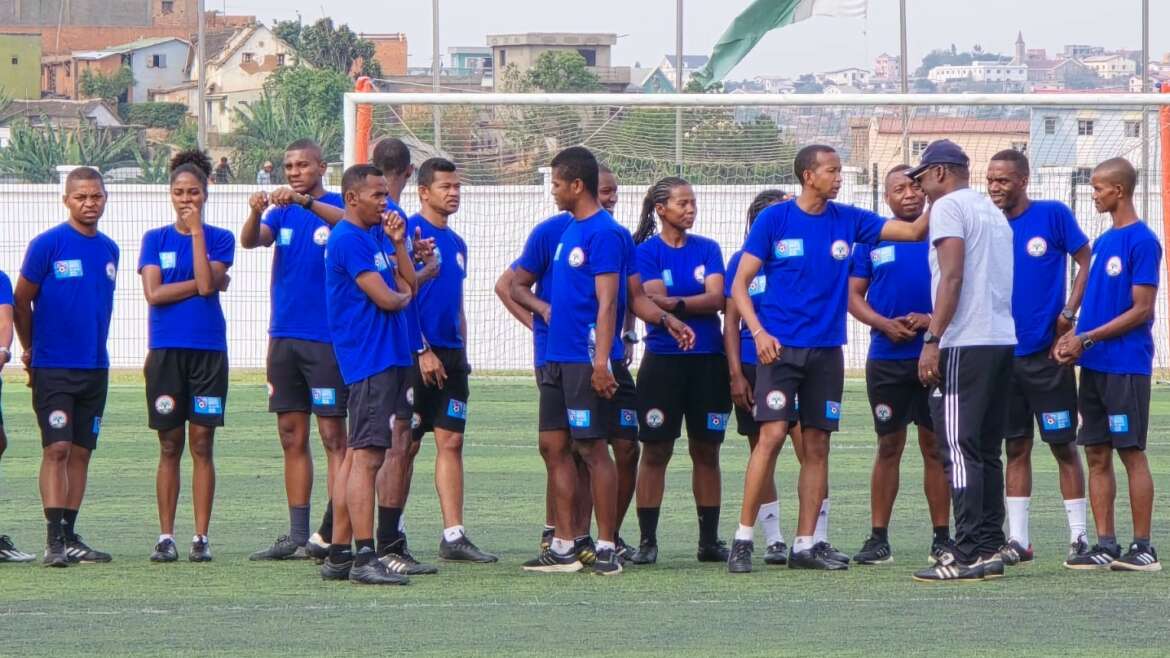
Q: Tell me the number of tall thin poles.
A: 5